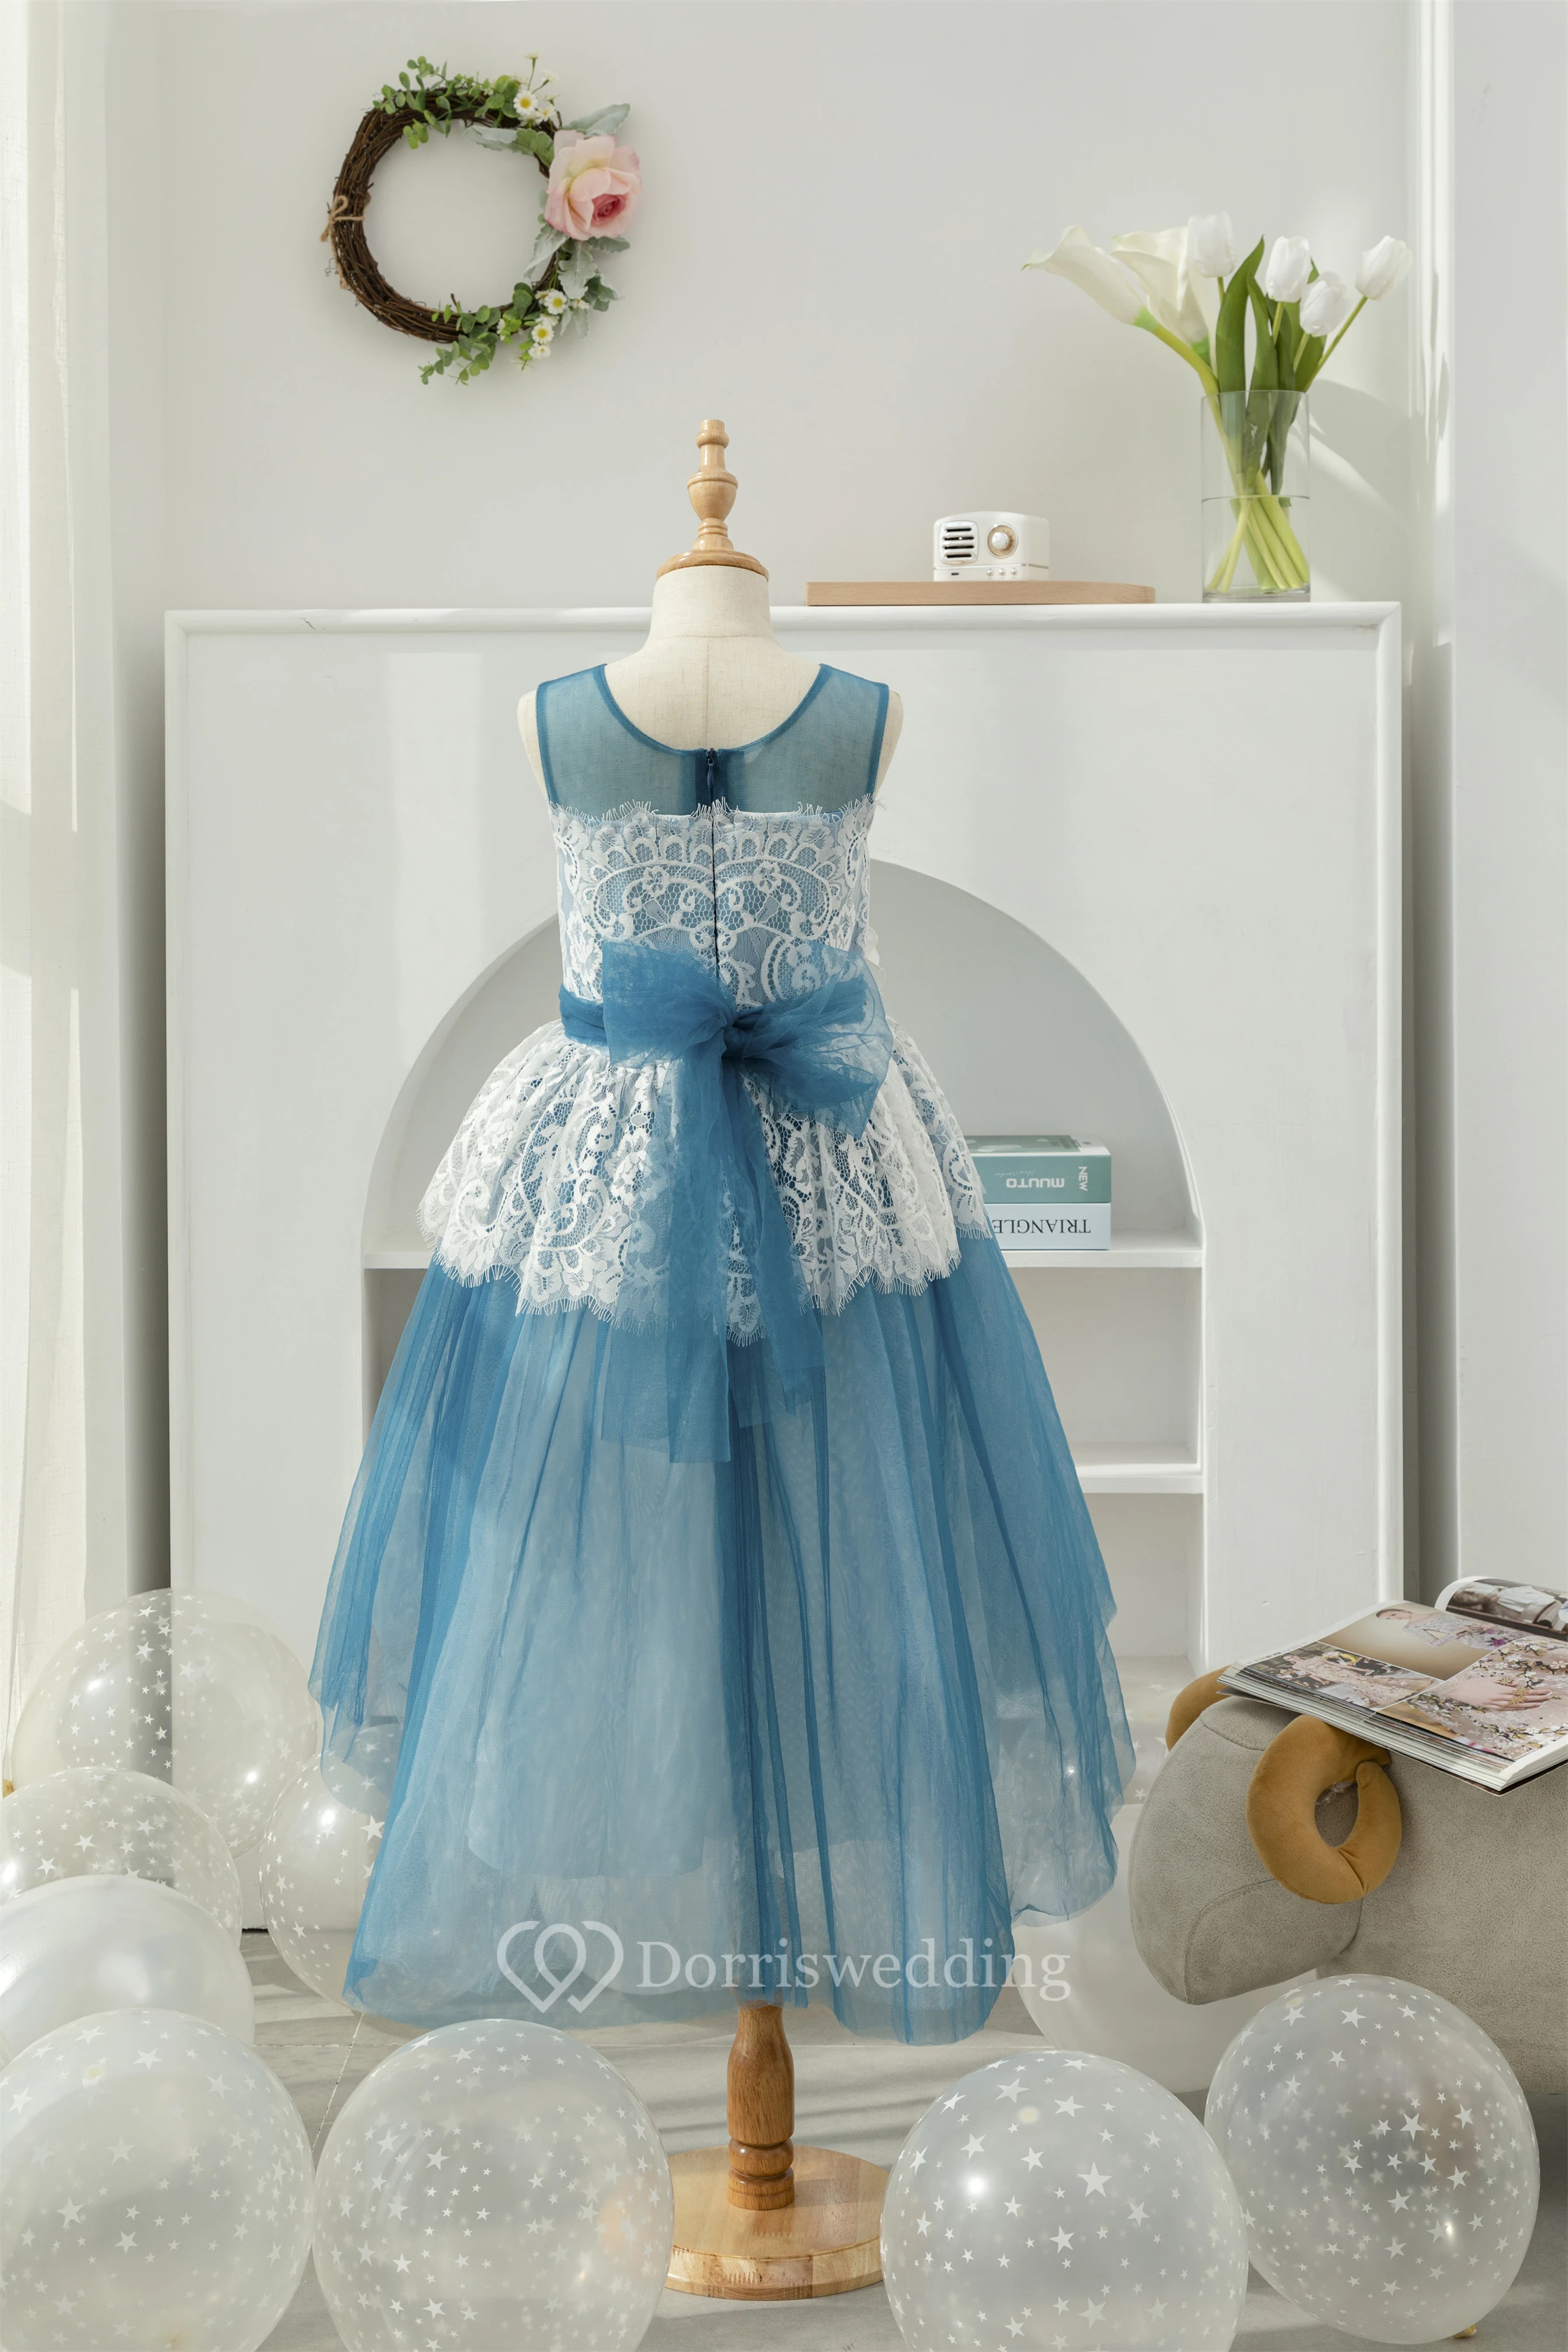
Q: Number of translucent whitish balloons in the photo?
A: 10